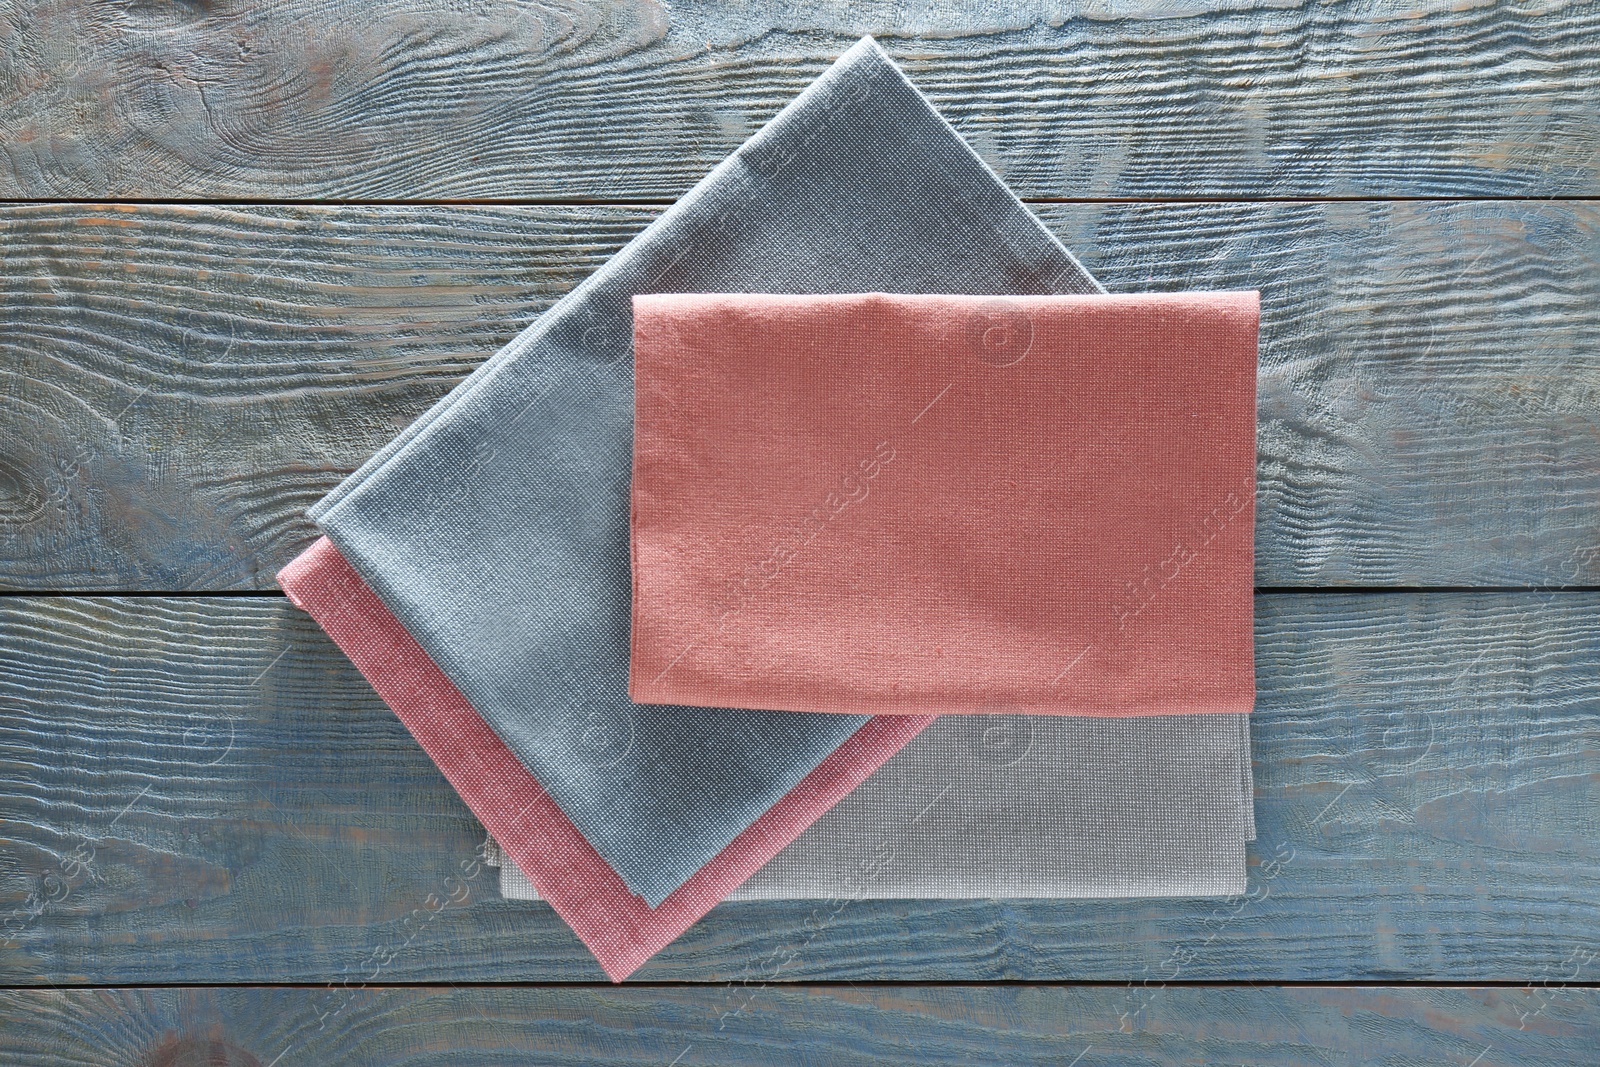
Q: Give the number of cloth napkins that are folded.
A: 4